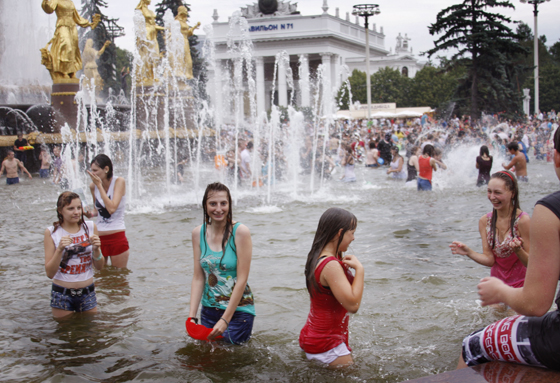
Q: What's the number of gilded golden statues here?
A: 4